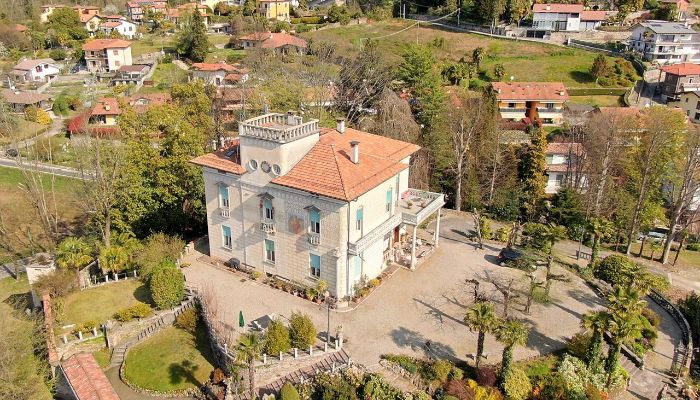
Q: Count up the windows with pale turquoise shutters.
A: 9